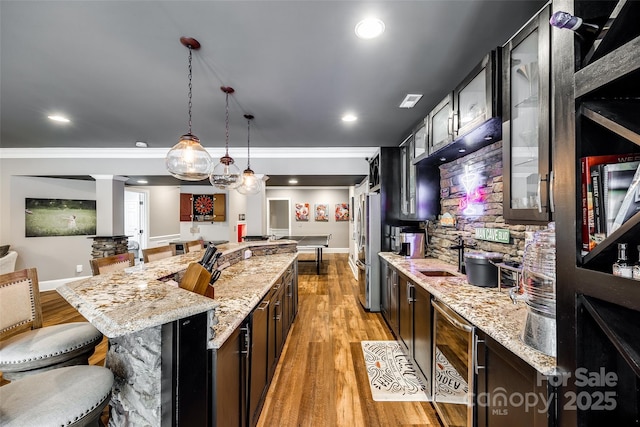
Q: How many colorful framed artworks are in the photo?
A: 3